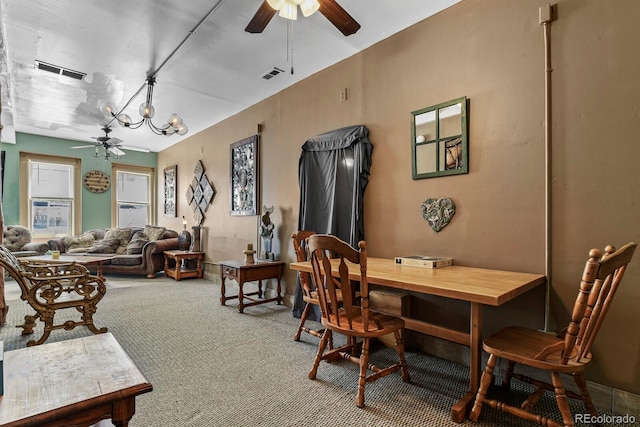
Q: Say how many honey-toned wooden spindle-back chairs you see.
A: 3